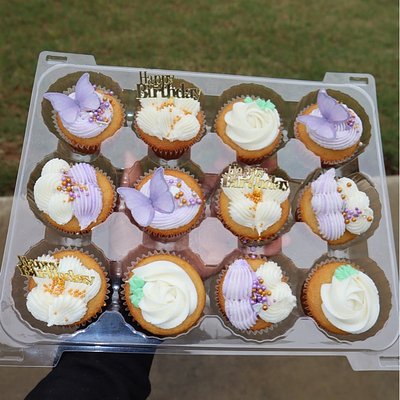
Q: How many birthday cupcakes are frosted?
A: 12